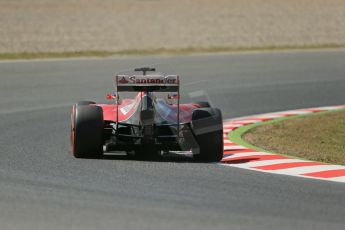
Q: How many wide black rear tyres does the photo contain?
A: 2